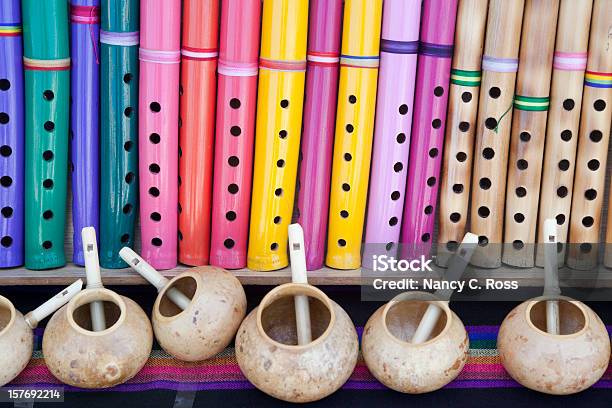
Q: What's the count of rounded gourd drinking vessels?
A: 6